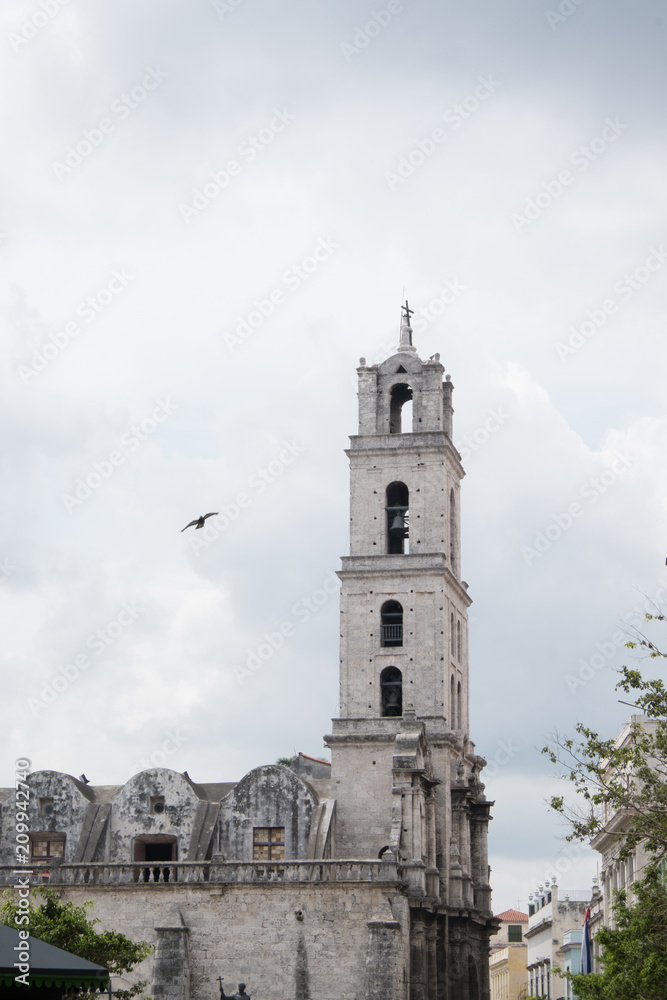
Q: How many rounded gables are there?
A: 3